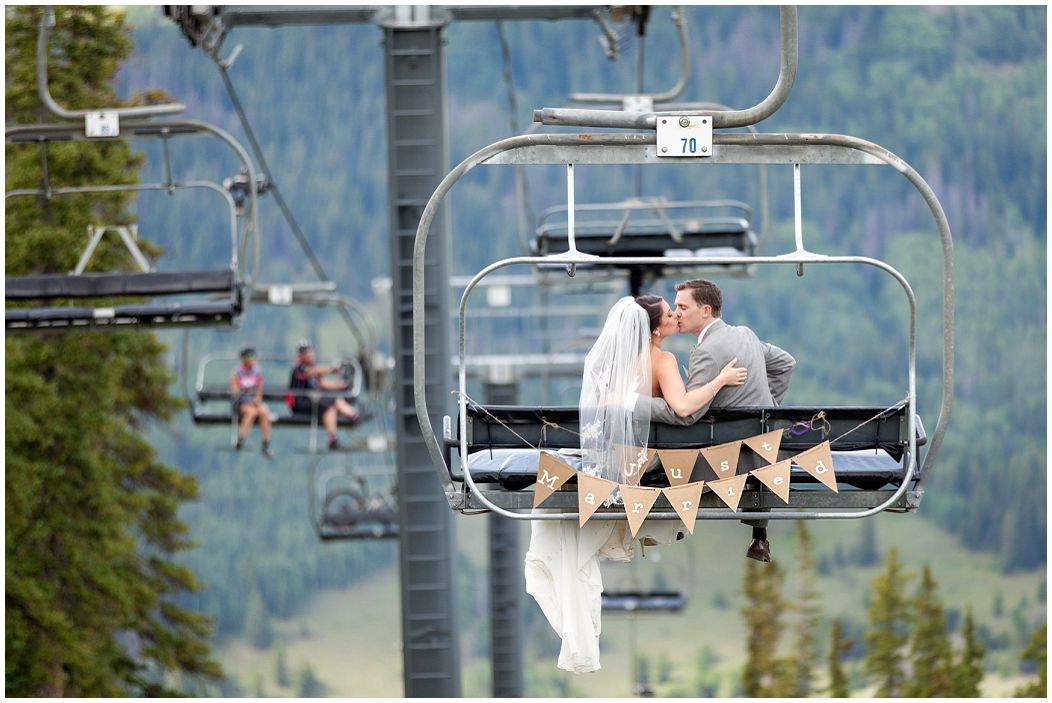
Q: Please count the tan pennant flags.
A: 11